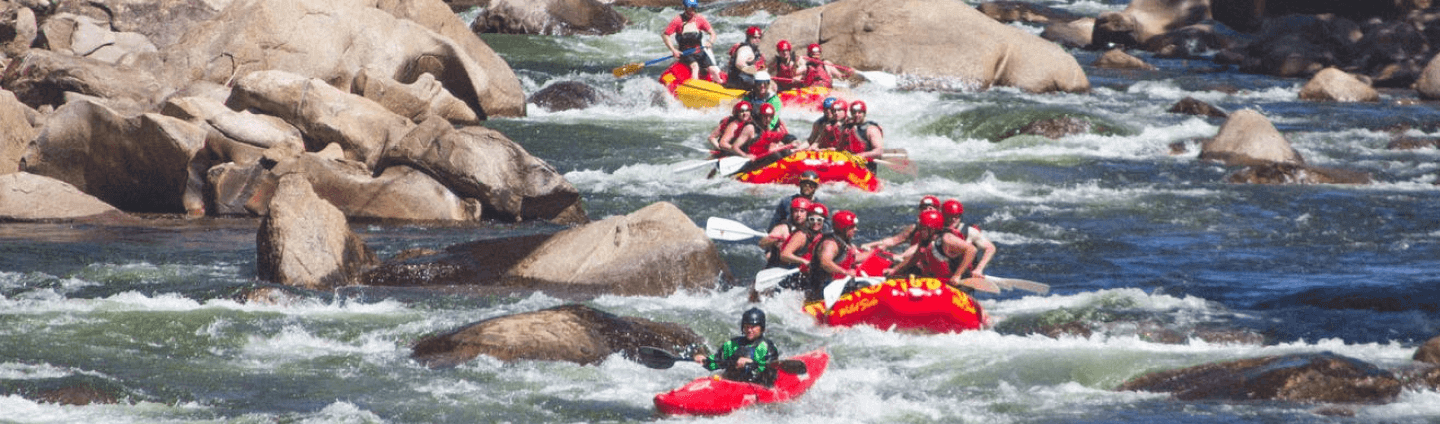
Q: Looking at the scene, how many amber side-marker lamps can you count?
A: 0